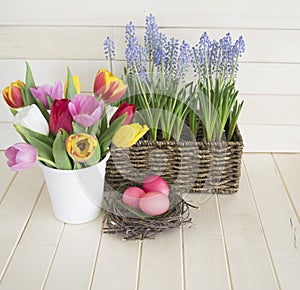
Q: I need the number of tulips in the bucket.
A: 12